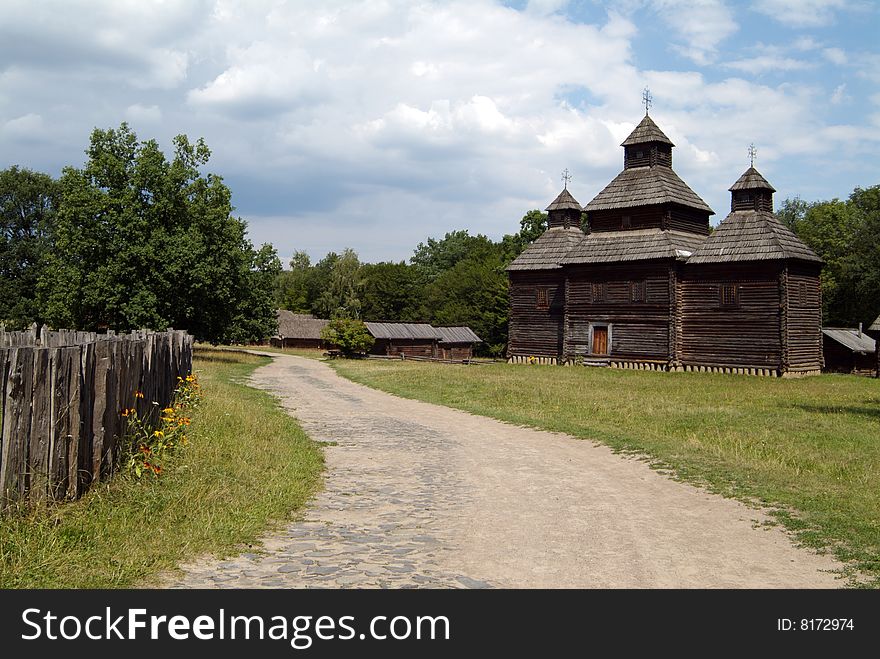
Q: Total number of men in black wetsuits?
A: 0